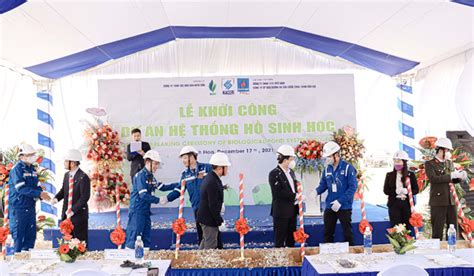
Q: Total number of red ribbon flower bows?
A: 9